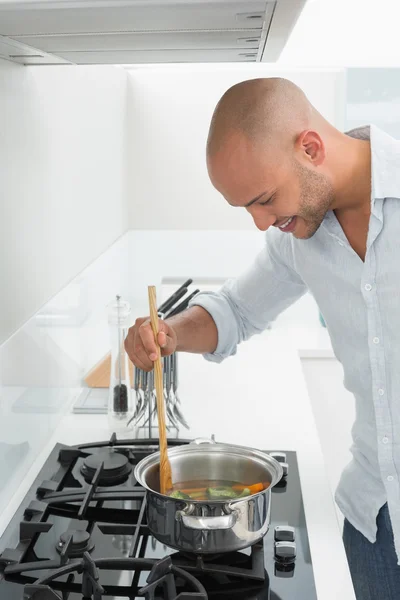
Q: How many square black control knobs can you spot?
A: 4